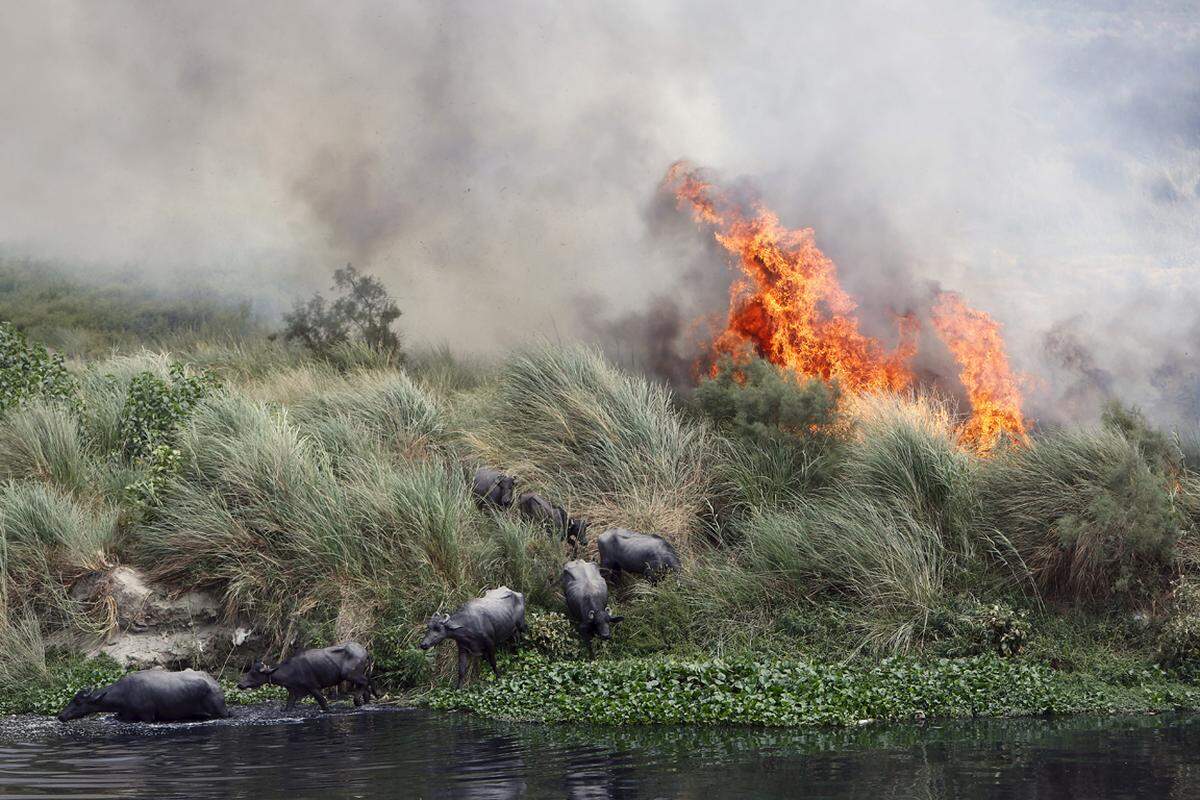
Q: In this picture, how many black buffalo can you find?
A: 7